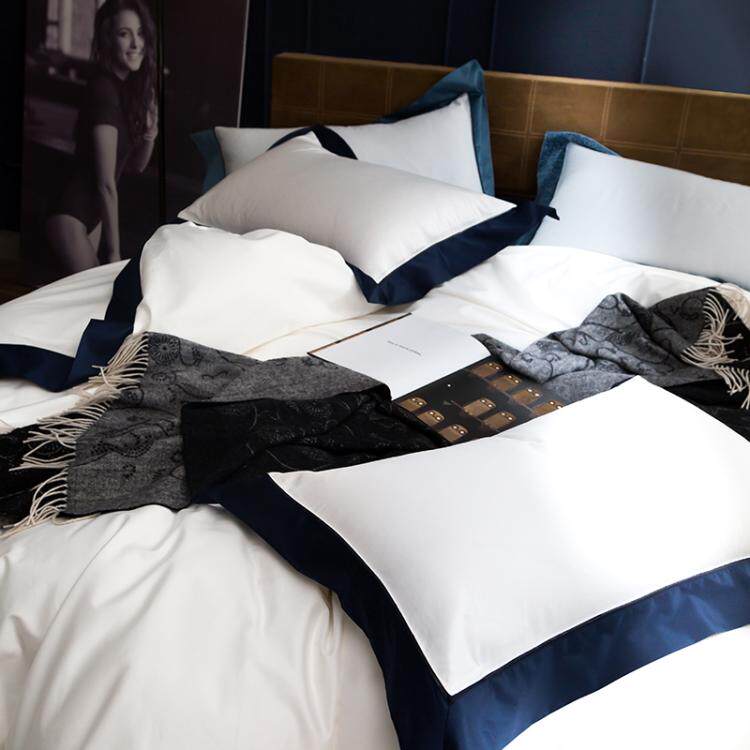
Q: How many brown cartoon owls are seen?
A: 9